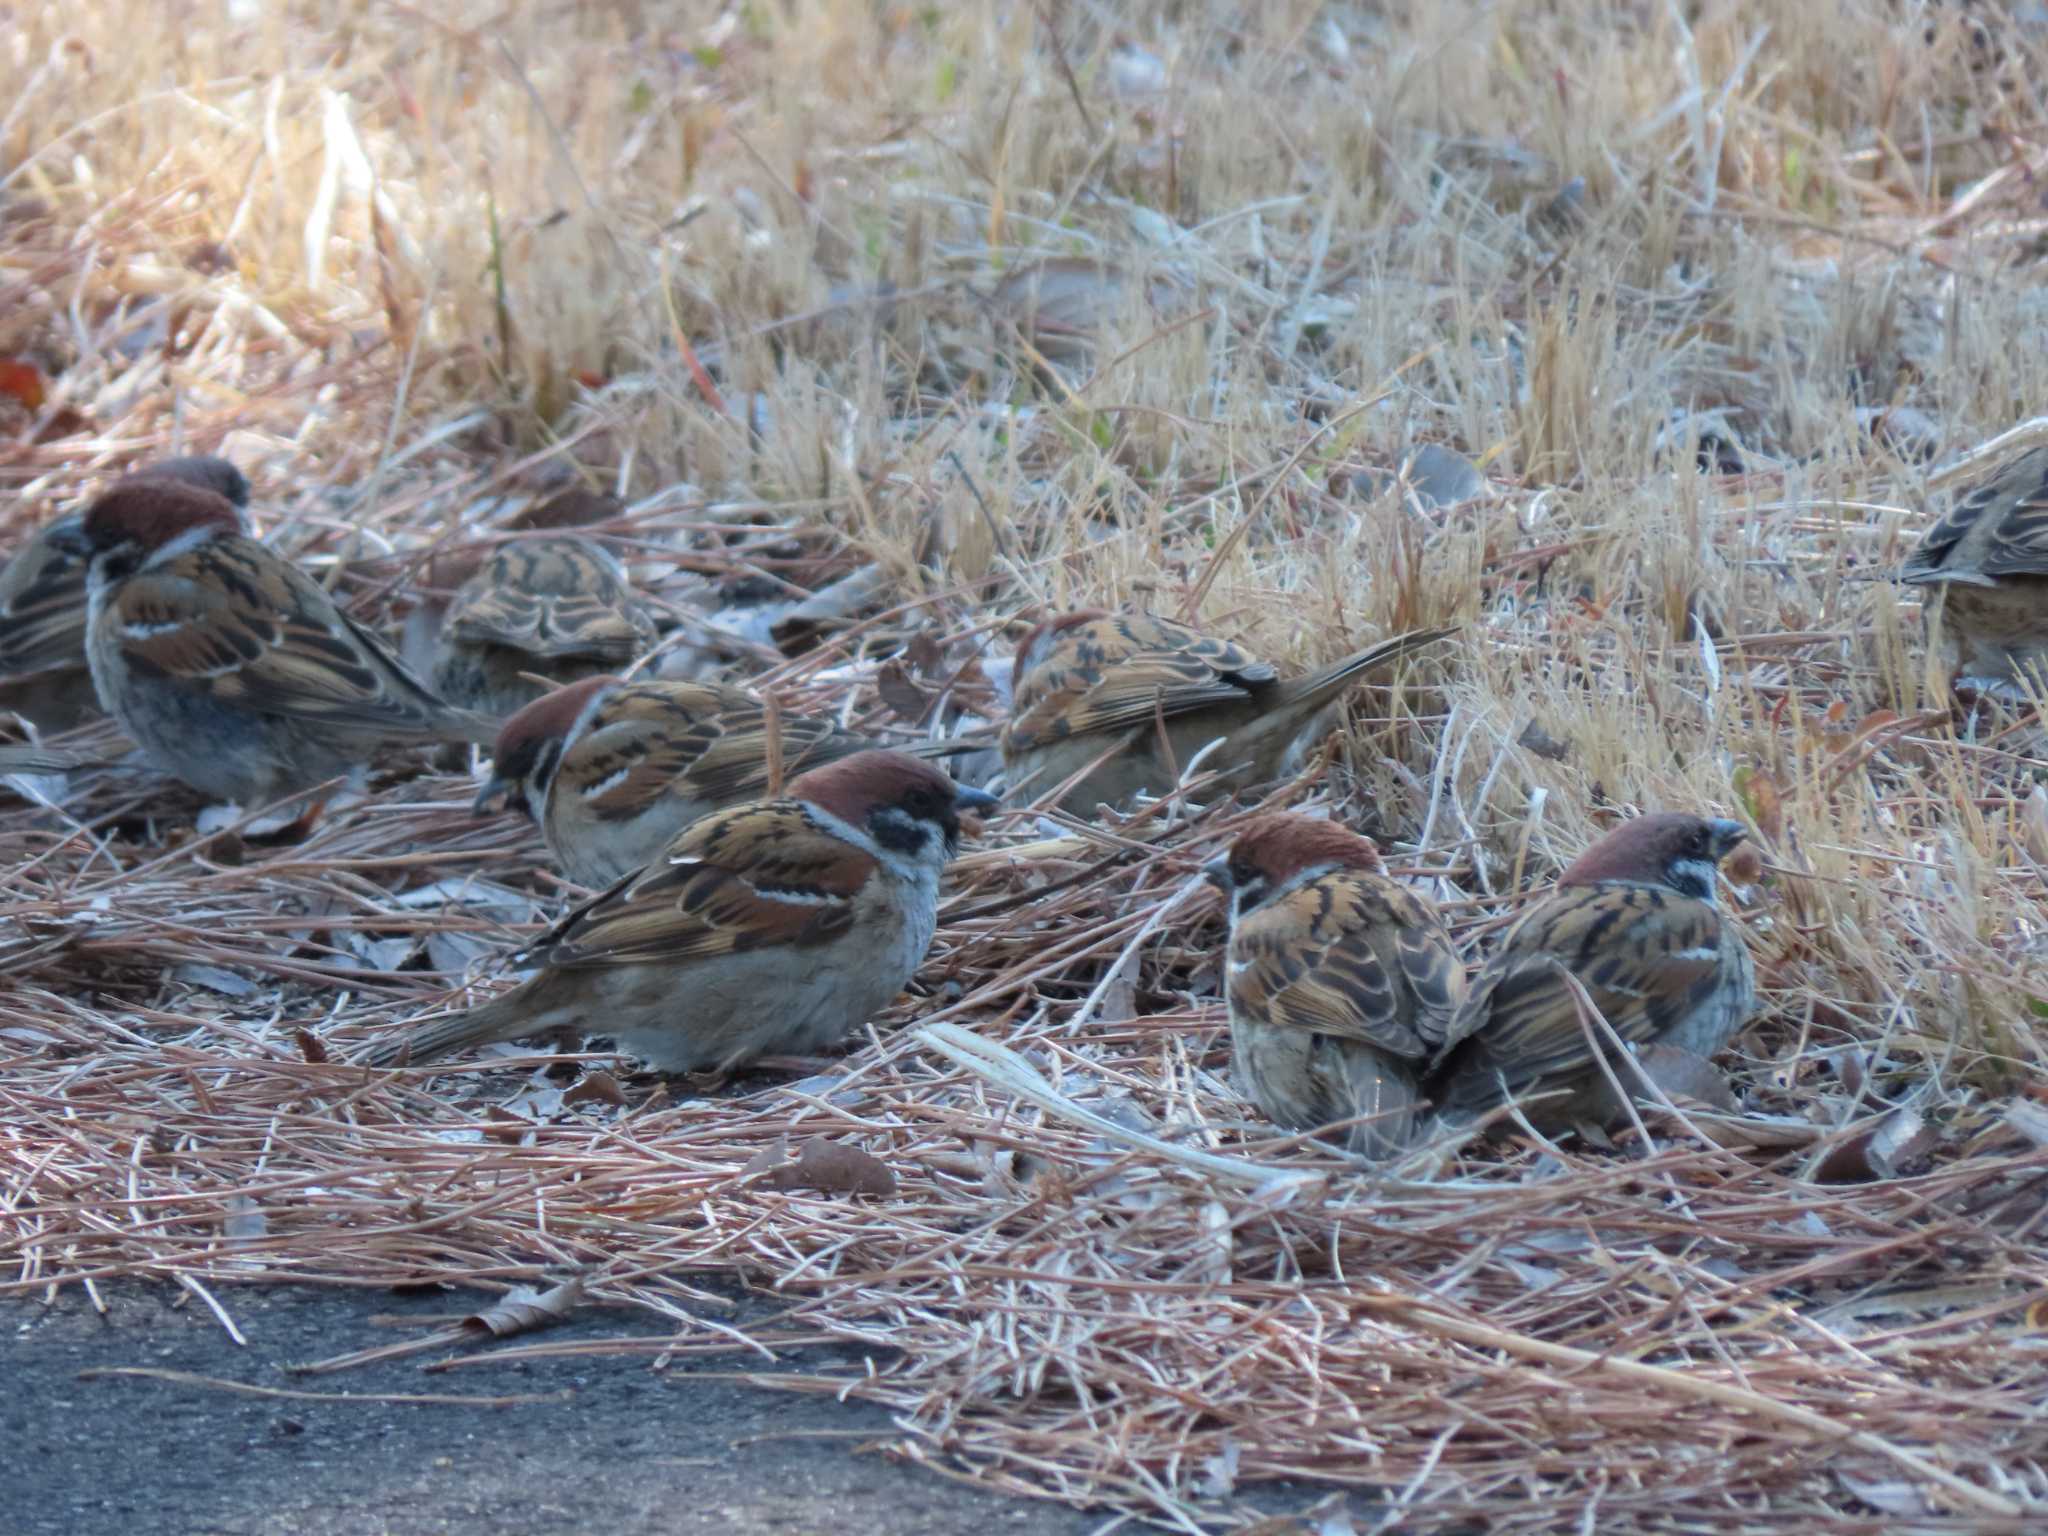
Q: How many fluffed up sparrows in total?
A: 9